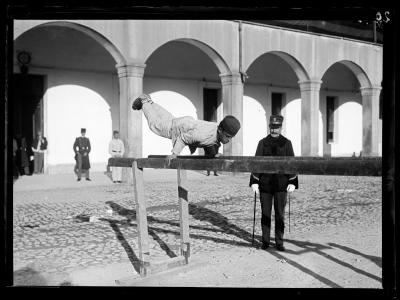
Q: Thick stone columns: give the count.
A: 4